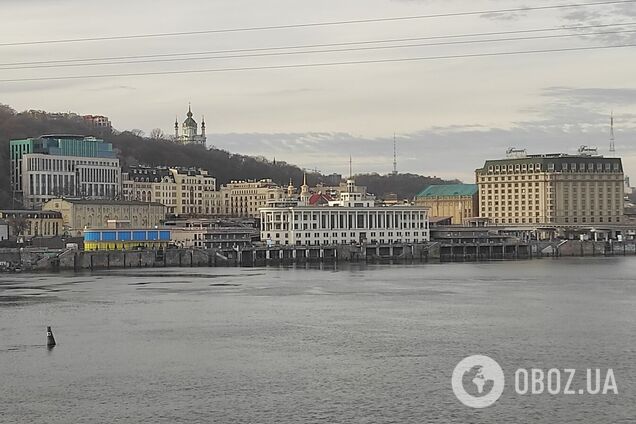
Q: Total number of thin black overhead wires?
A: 4